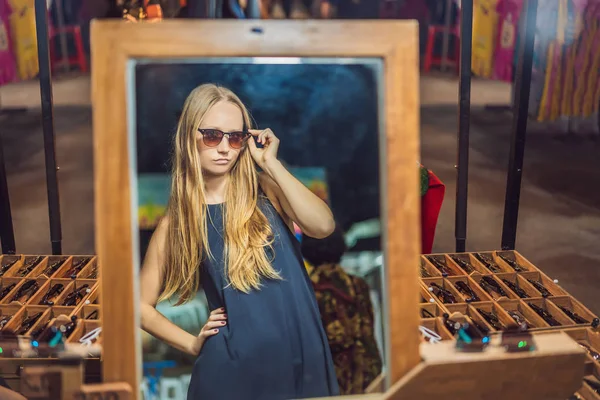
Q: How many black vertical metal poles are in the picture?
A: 4